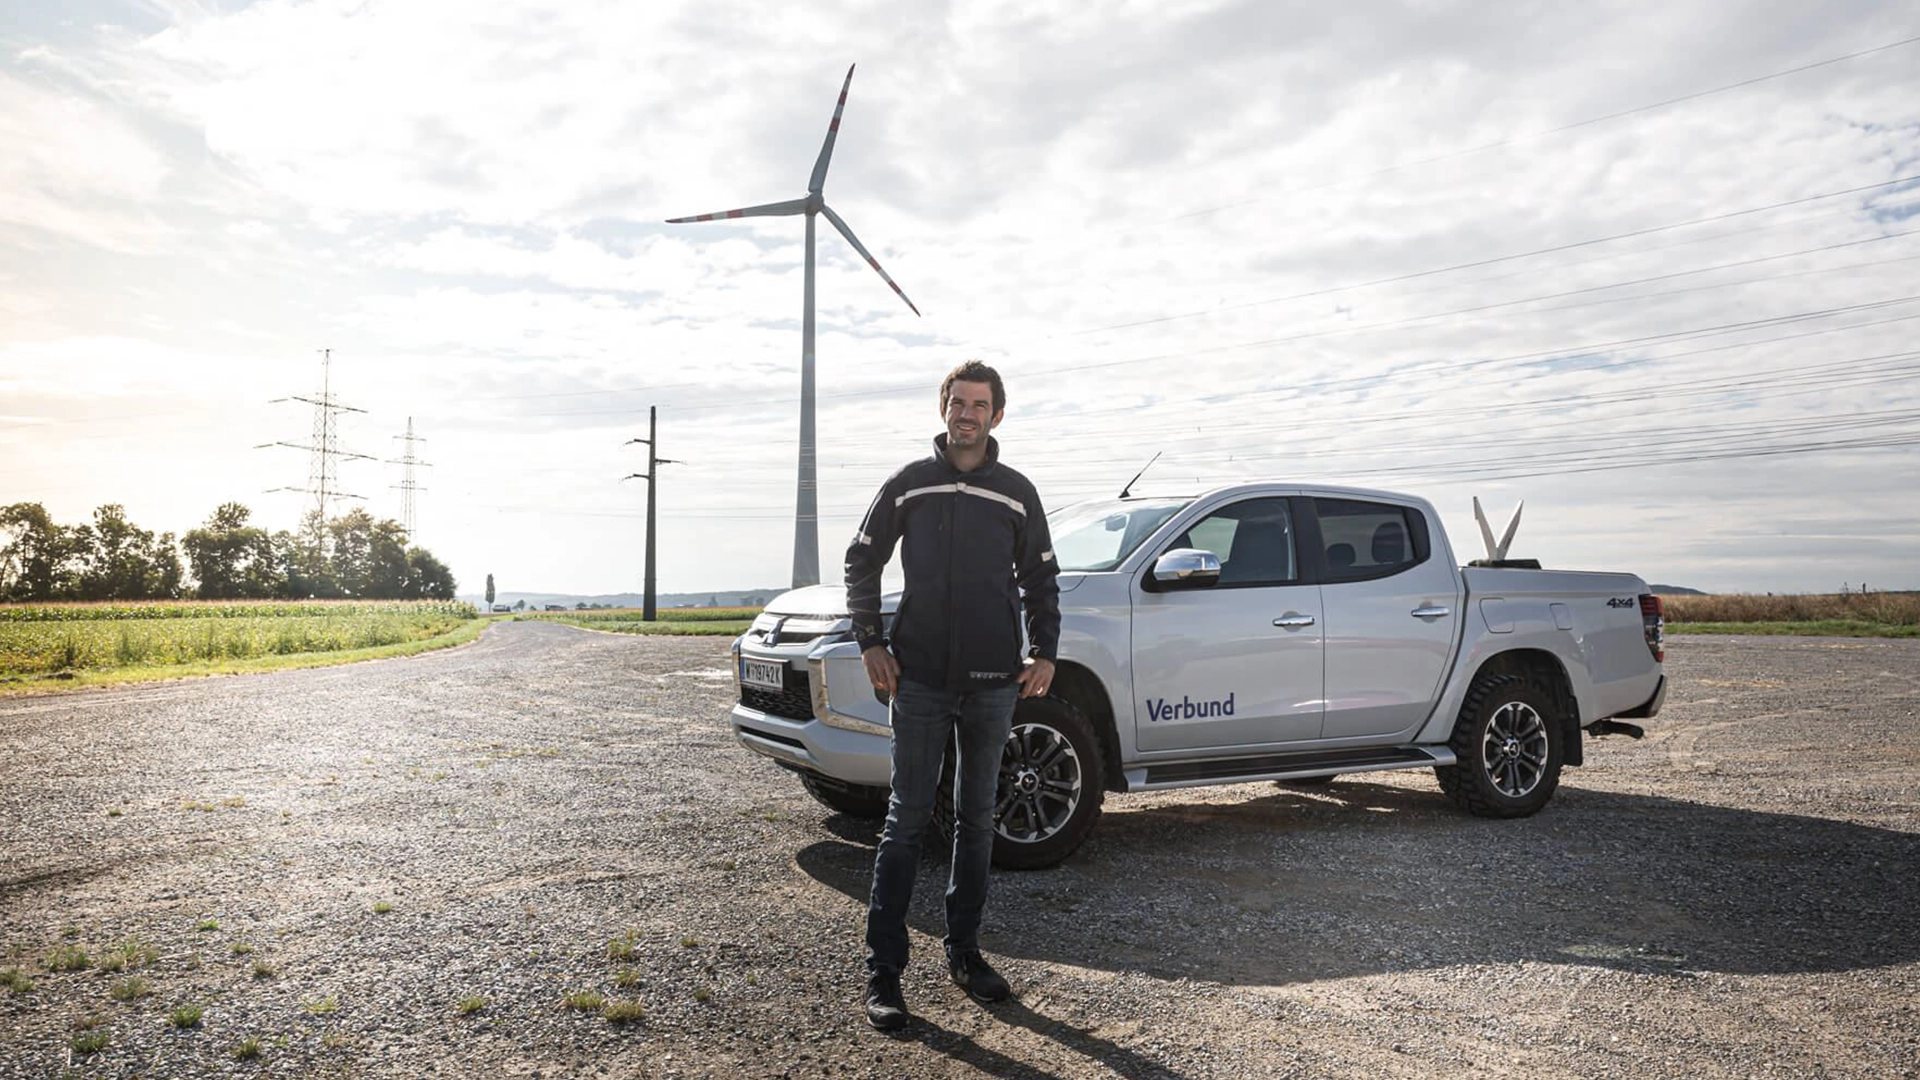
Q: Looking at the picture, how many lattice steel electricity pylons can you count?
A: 2